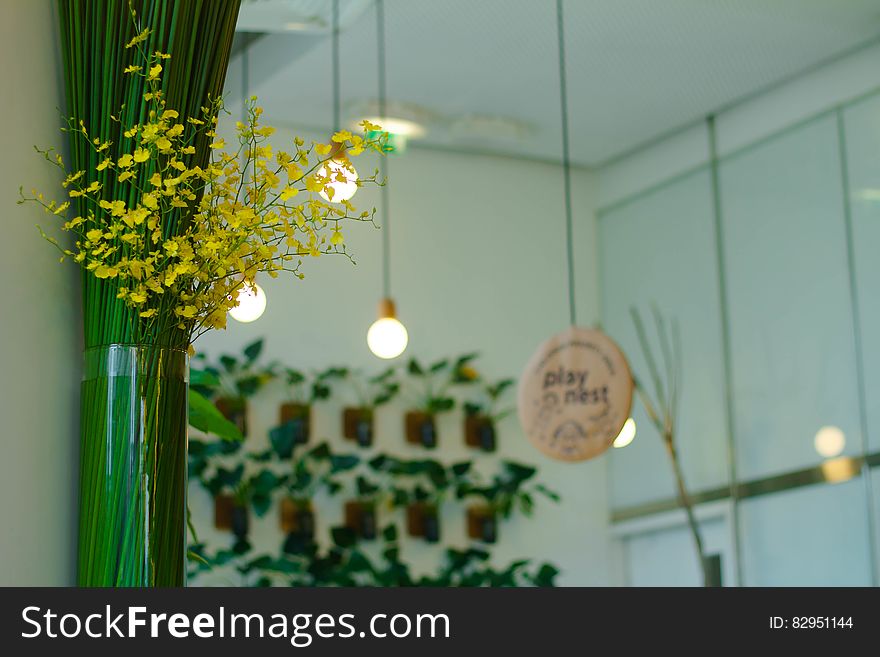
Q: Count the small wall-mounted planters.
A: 10